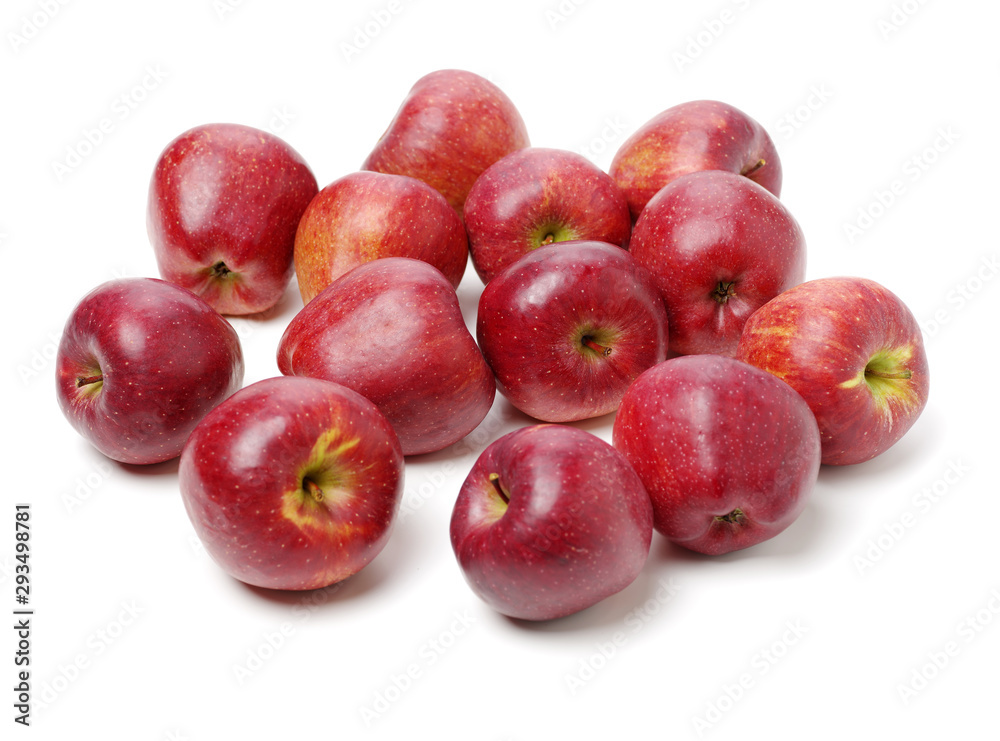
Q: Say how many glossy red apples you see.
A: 13